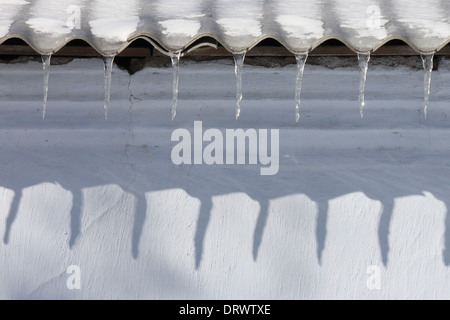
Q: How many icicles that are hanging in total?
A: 7